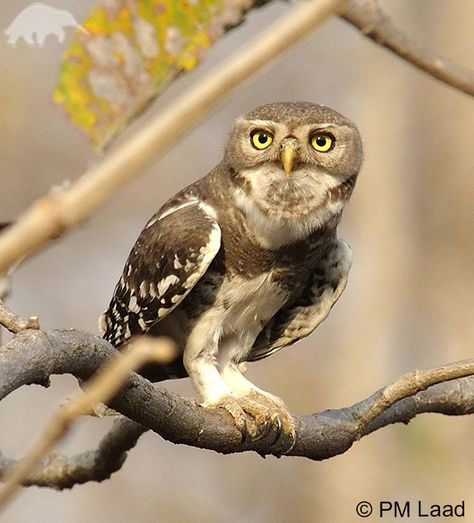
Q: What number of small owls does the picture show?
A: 1